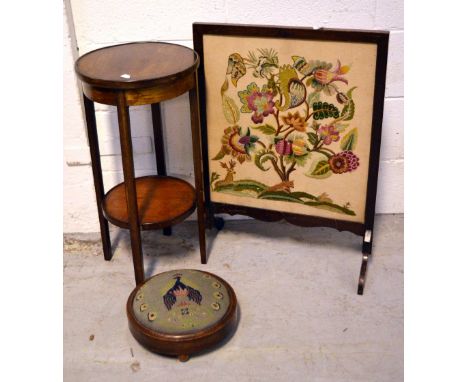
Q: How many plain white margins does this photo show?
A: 2